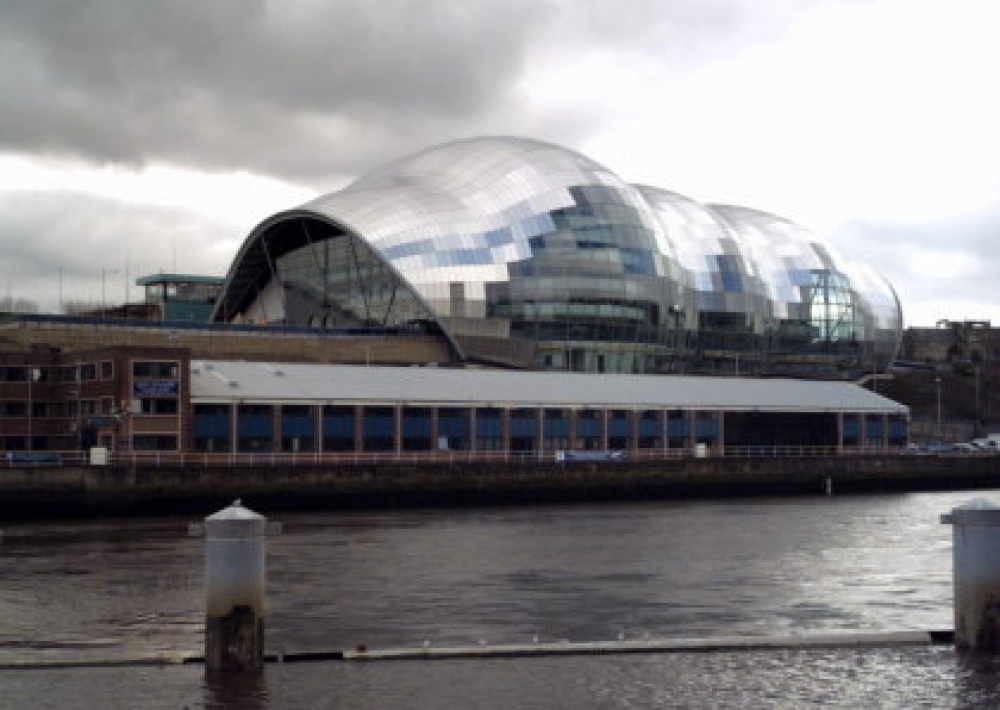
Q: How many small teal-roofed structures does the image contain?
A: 1